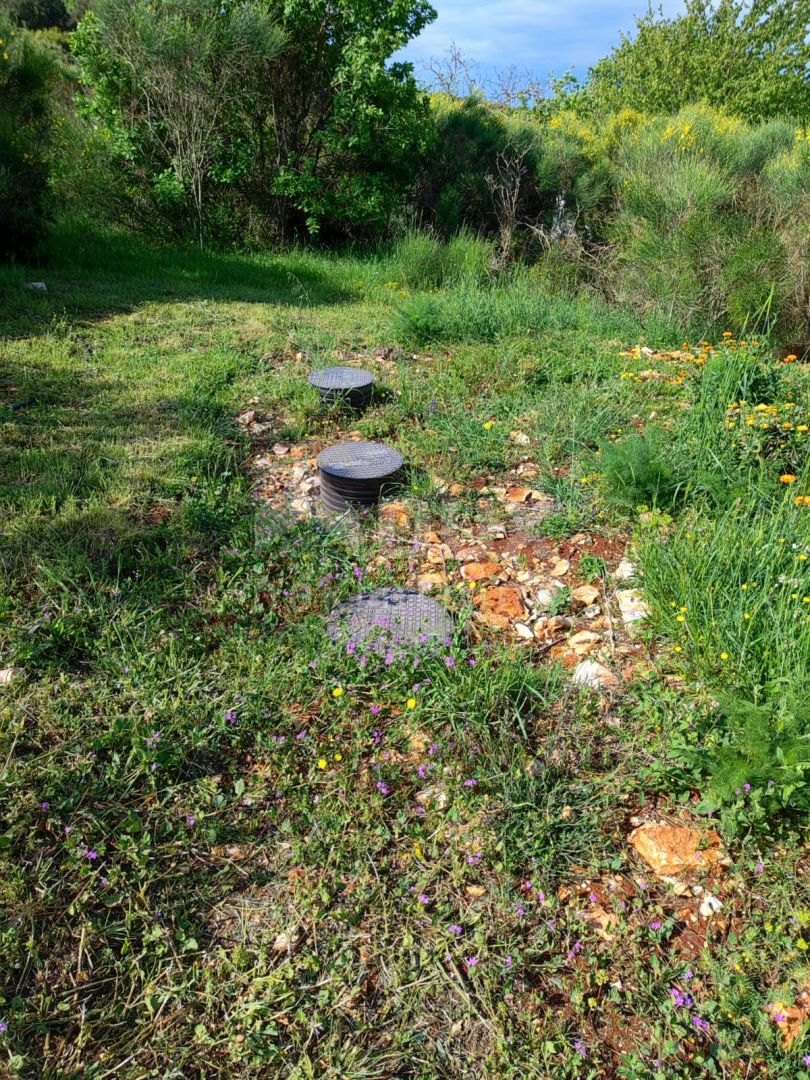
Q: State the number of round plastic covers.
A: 3